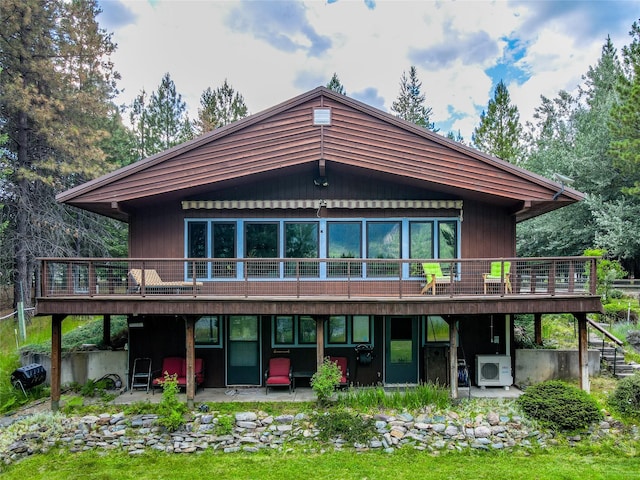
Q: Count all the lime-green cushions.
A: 2